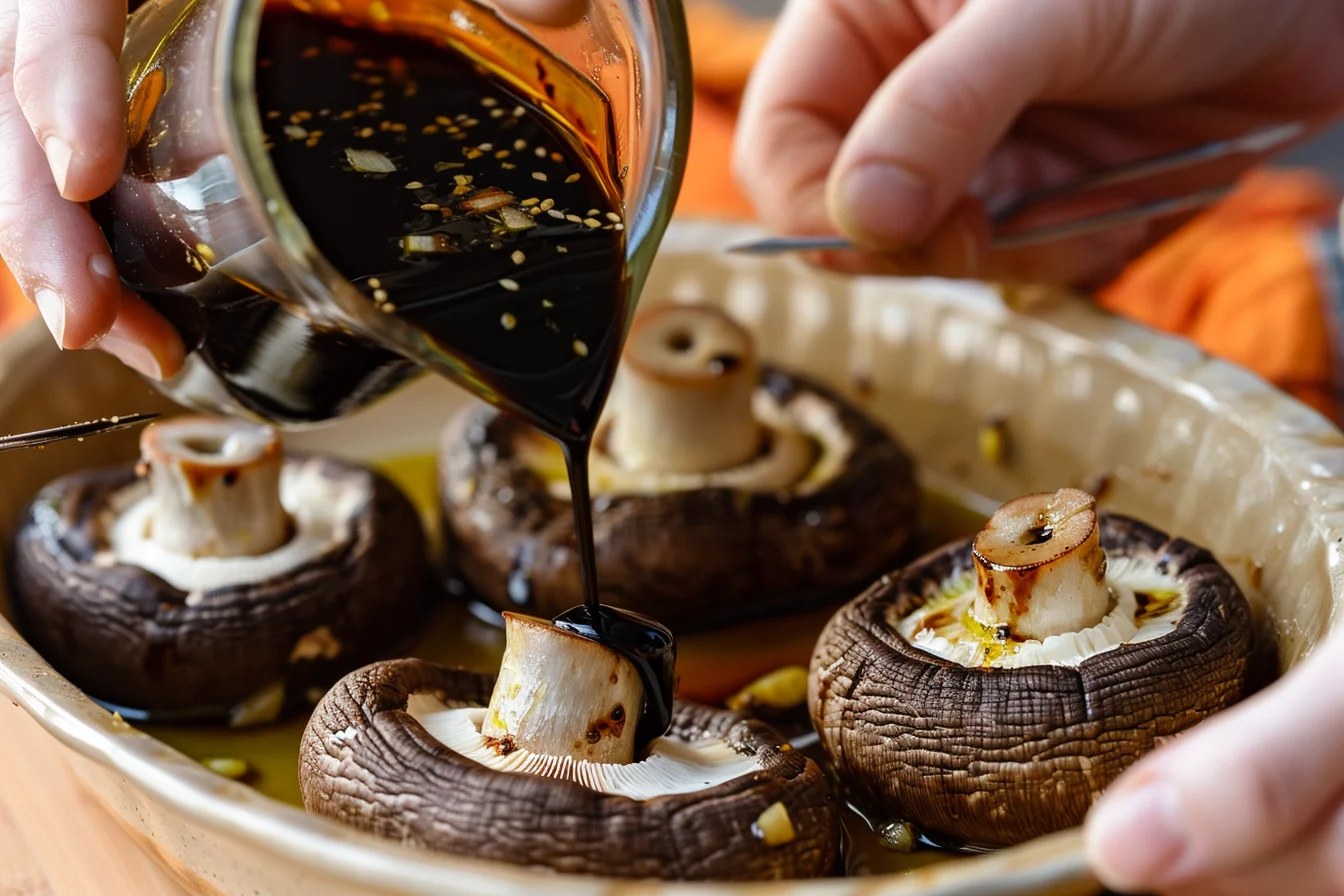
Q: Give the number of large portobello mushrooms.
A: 4